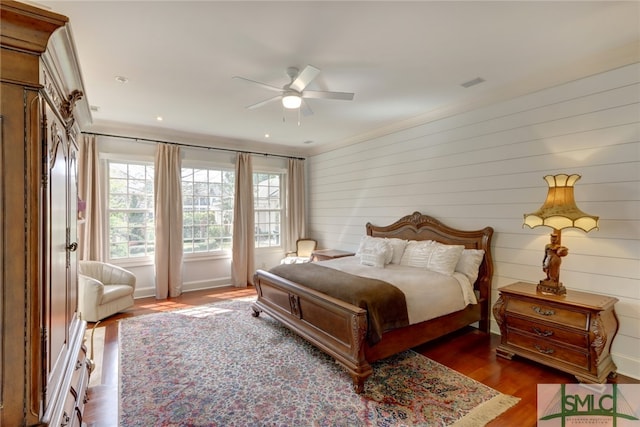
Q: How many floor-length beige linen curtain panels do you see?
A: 4